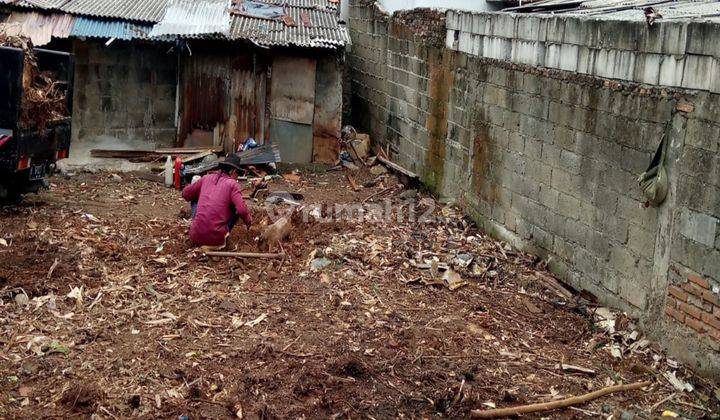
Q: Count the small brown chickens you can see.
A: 1